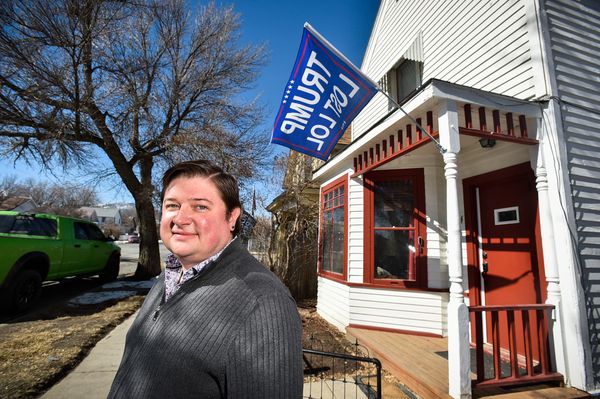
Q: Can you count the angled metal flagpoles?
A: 1